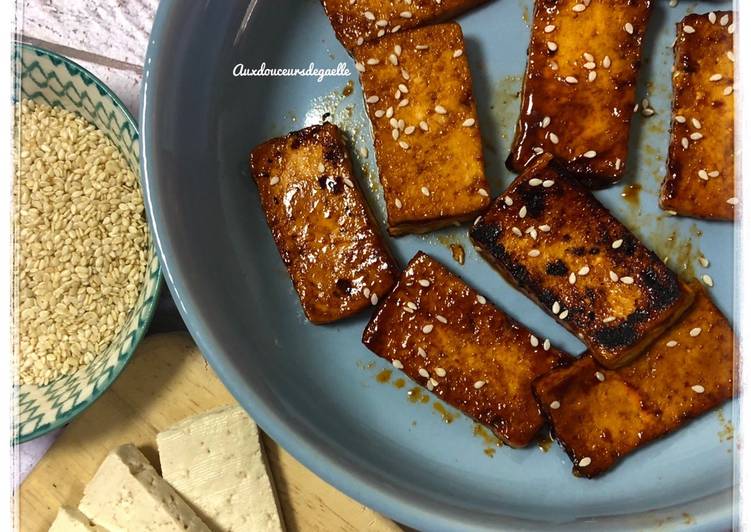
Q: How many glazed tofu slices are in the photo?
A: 8